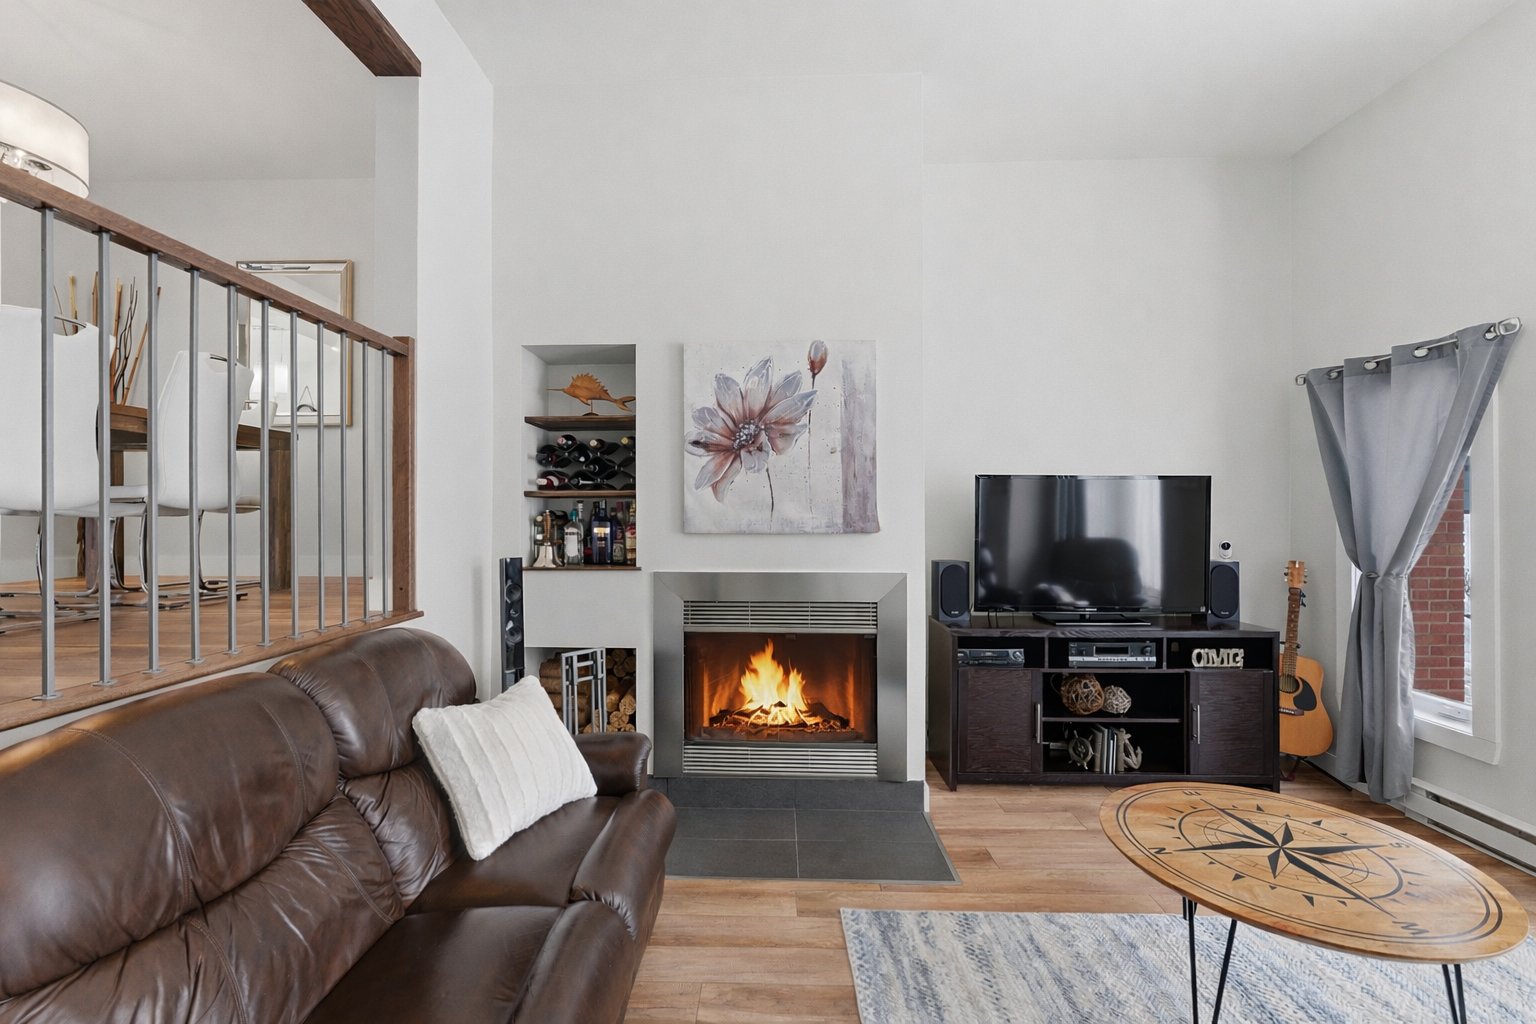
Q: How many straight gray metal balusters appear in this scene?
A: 11